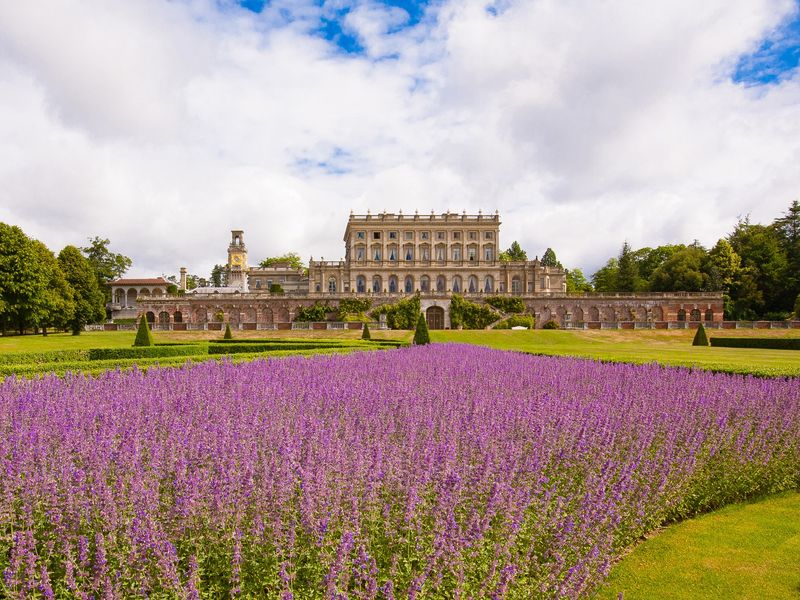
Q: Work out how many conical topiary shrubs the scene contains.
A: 5